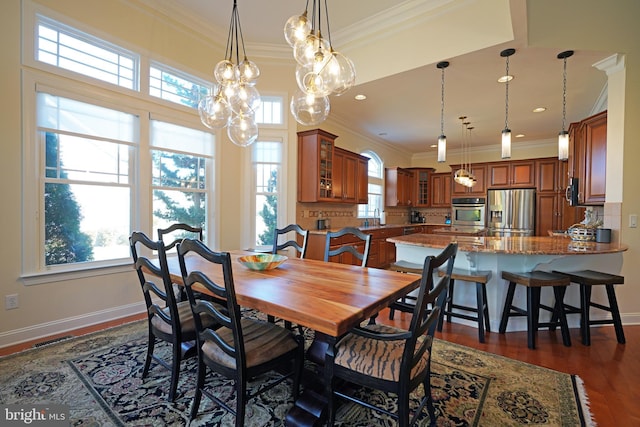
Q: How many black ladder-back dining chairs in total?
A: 6